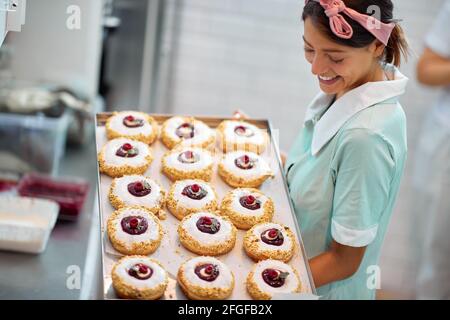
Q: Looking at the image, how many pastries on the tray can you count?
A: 15